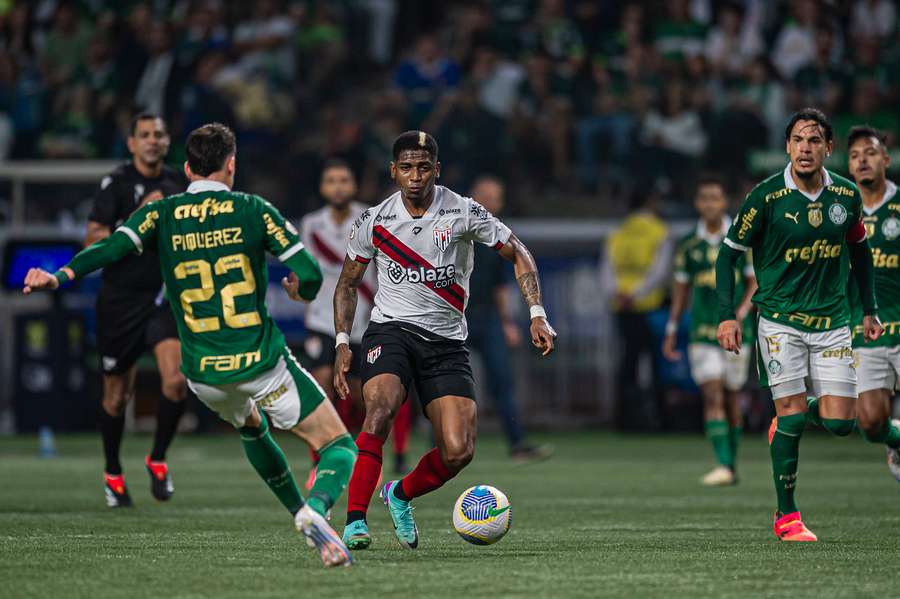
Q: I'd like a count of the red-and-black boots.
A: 2